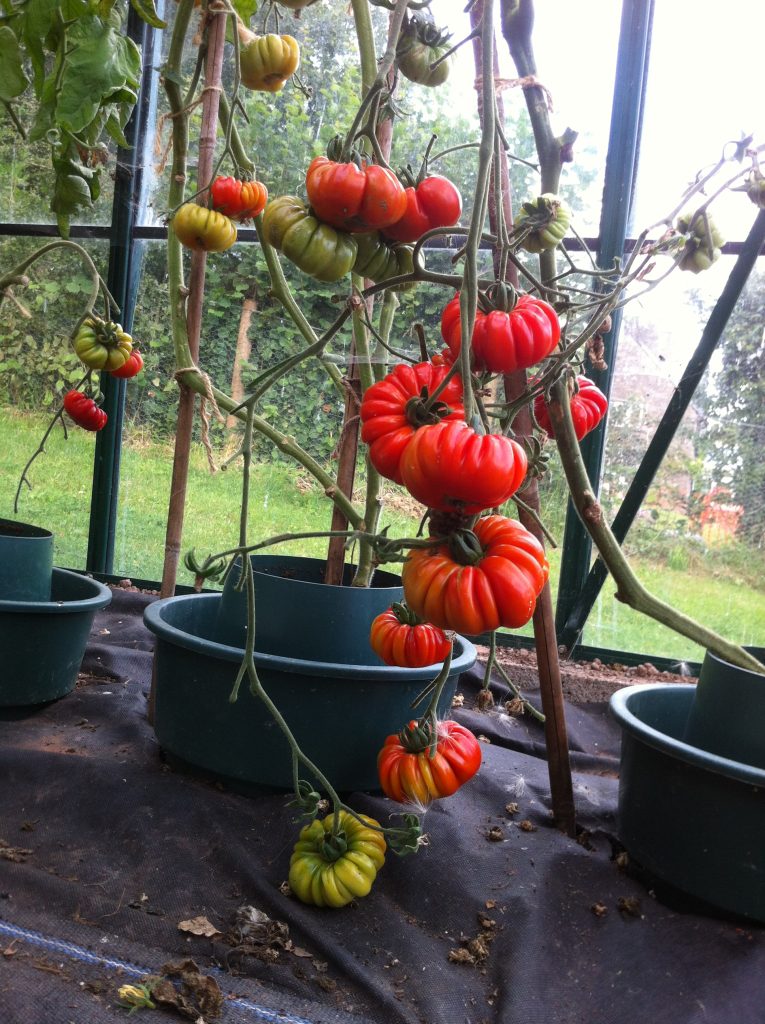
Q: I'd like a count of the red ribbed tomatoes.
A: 12